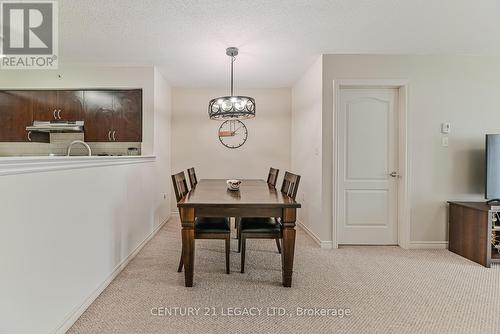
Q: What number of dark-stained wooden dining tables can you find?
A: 1